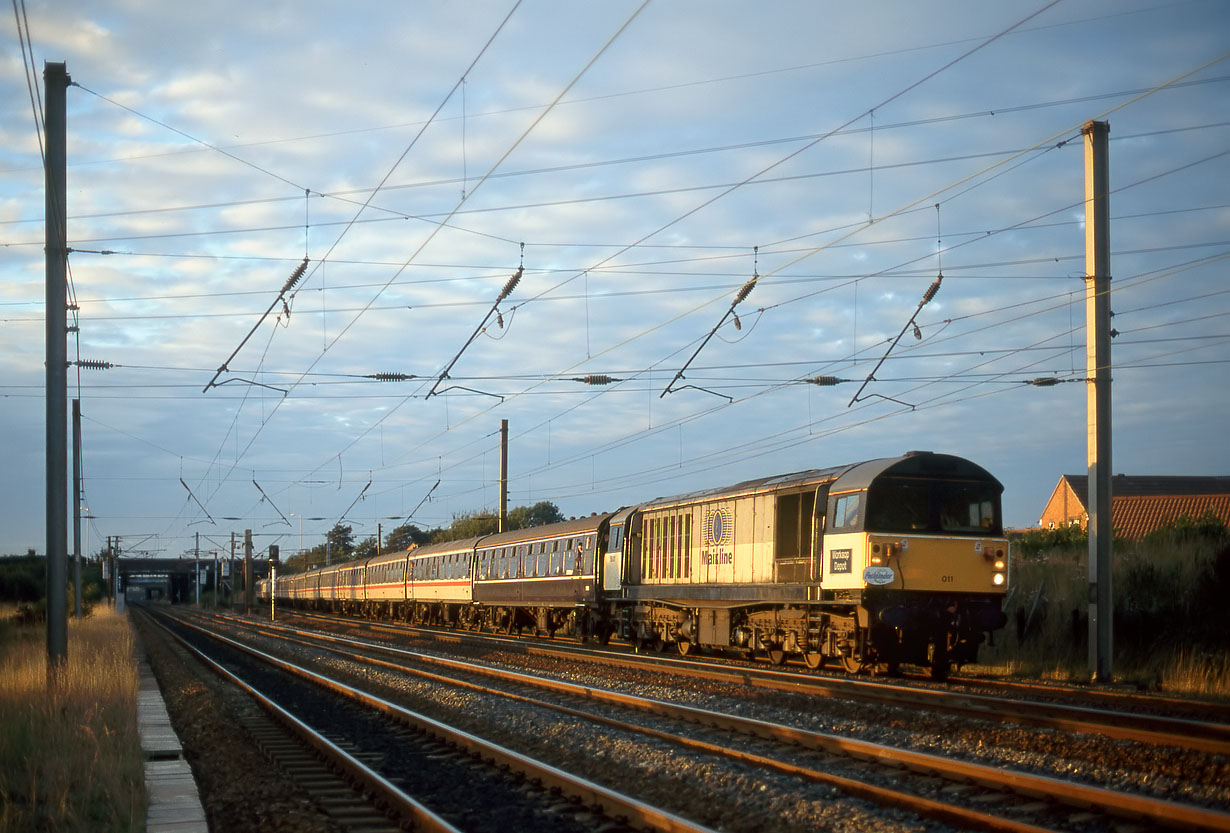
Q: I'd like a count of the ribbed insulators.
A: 9